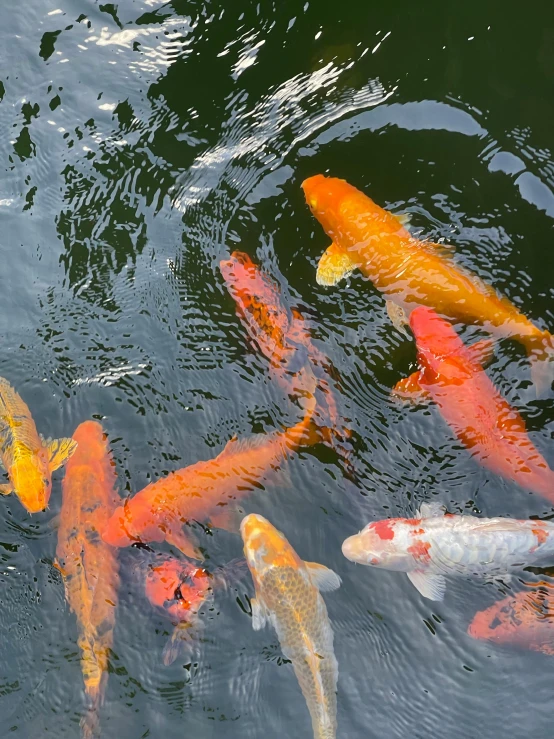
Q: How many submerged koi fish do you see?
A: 10